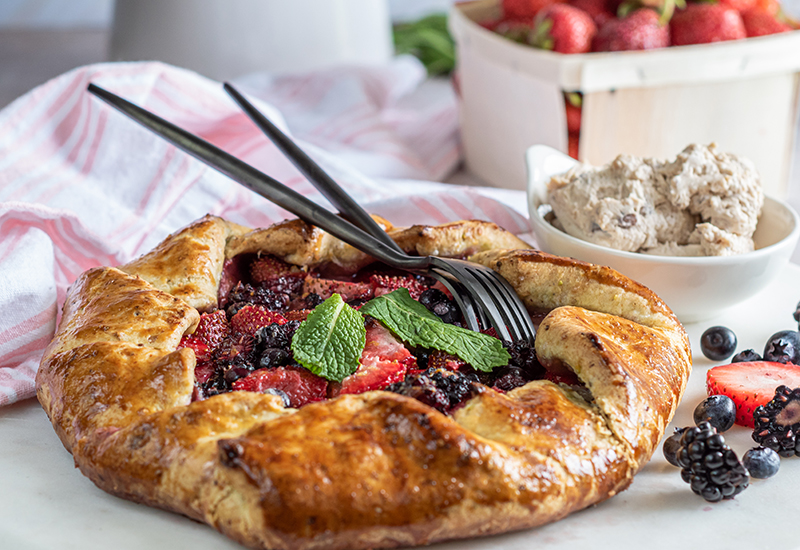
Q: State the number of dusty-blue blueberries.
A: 6